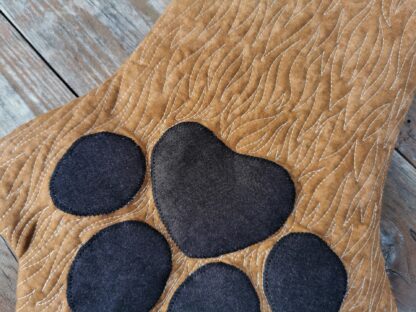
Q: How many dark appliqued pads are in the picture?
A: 5